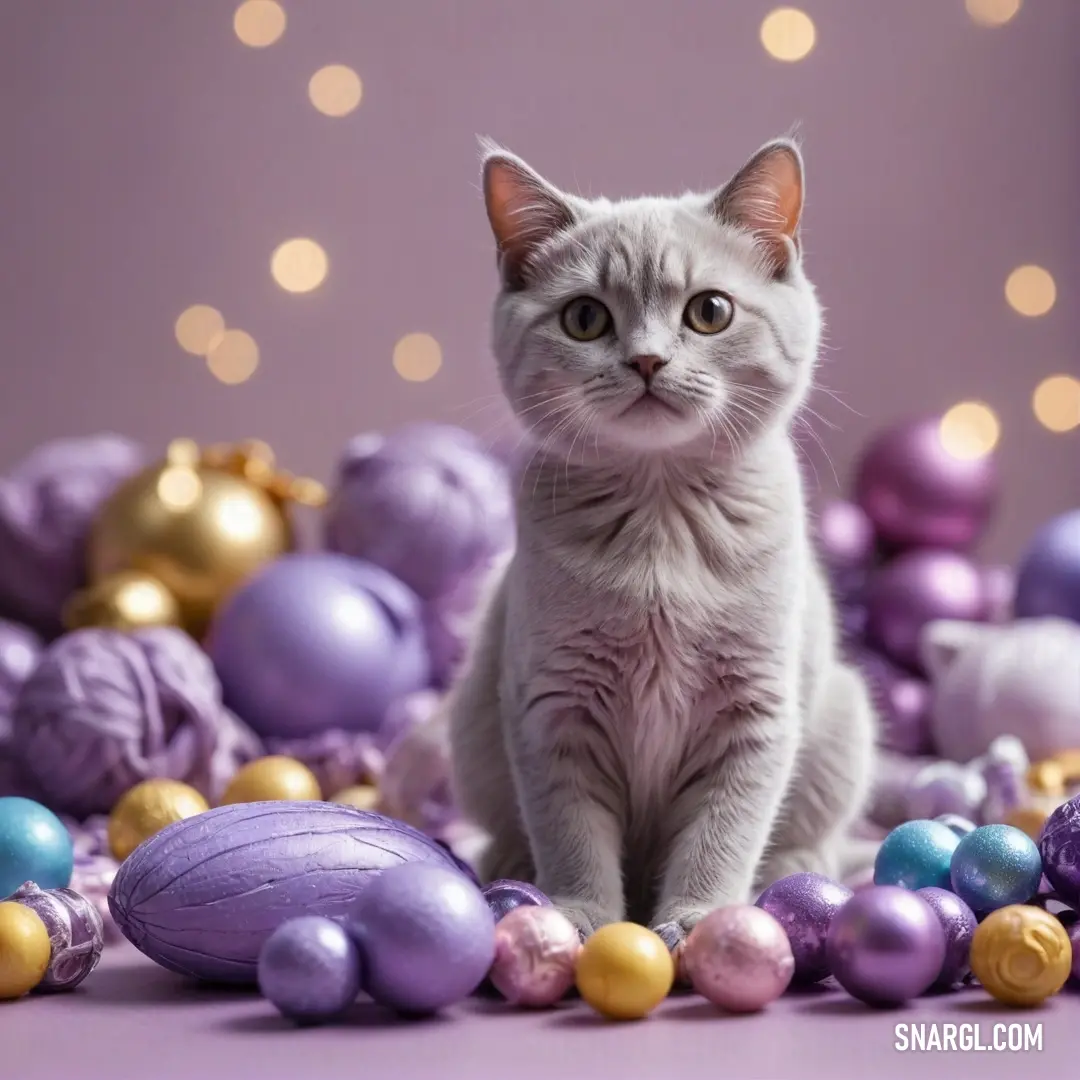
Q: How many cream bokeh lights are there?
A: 11